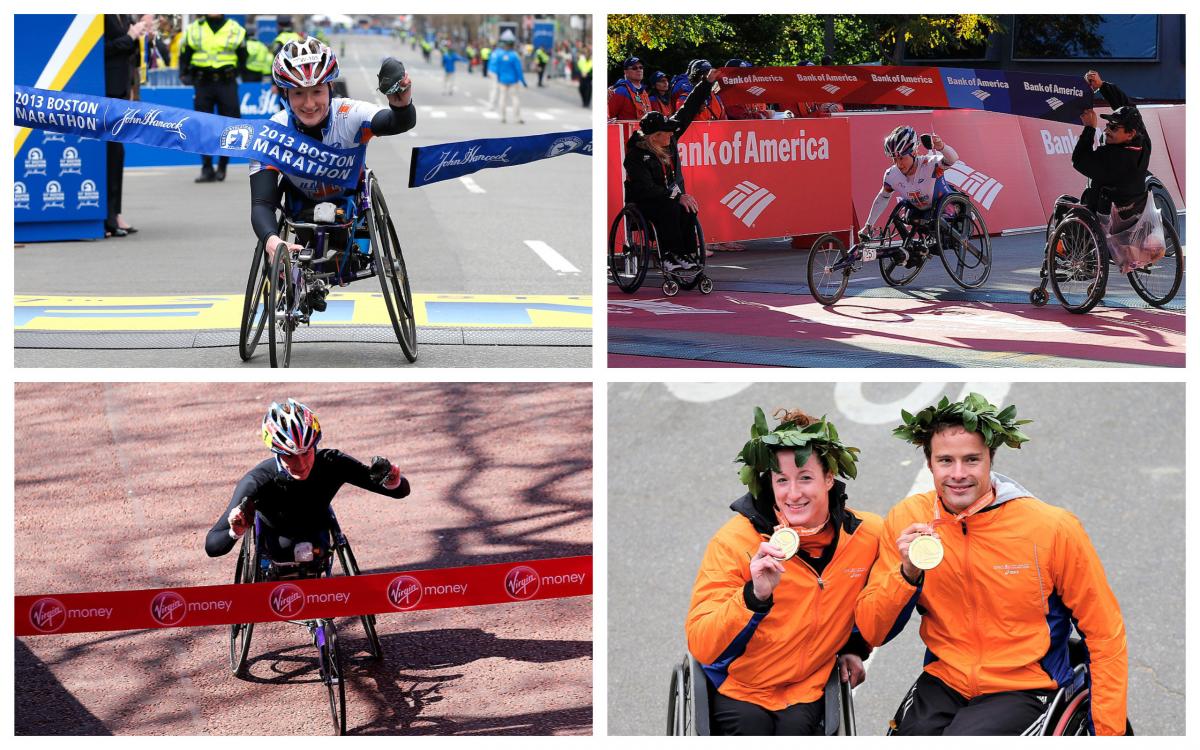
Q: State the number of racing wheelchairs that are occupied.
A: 3